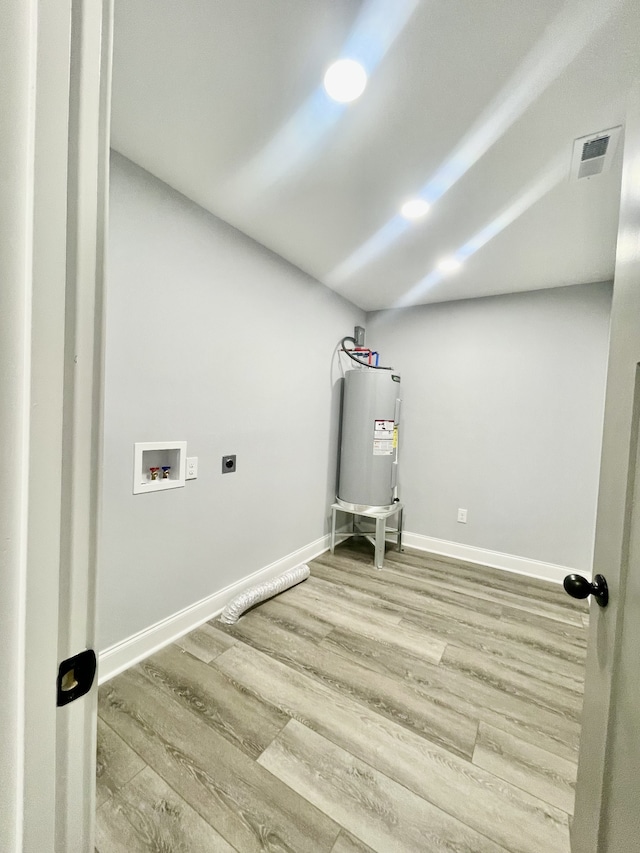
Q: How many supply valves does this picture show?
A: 2